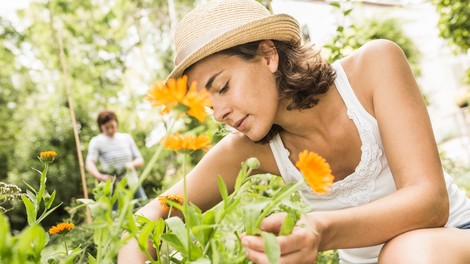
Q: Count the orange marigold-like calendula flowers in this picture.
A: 6